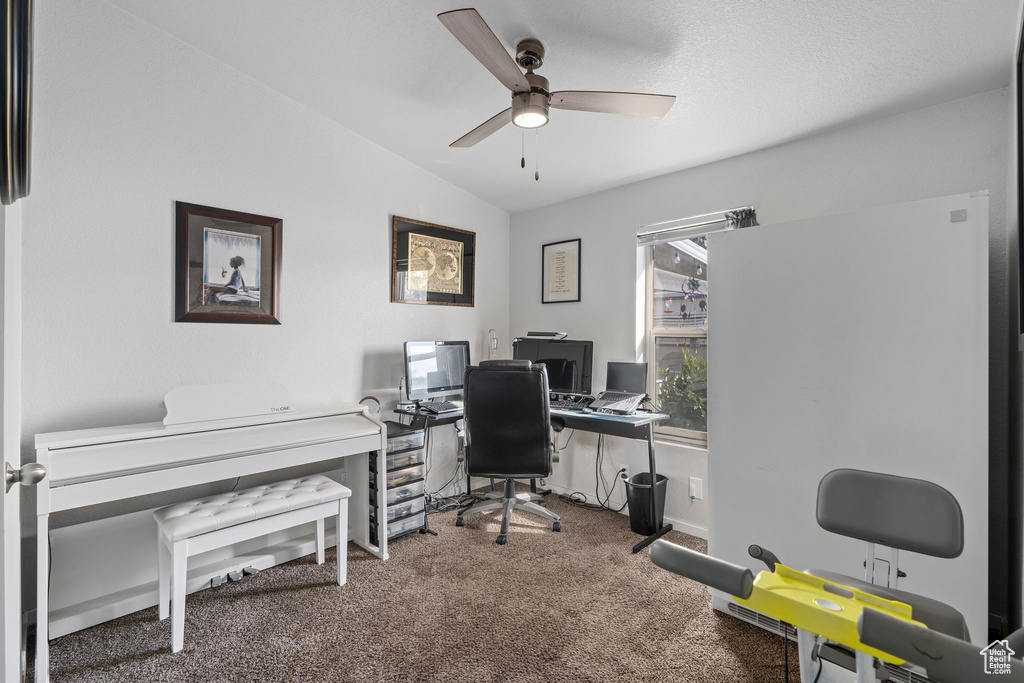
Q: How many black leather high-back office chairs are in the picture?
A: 1